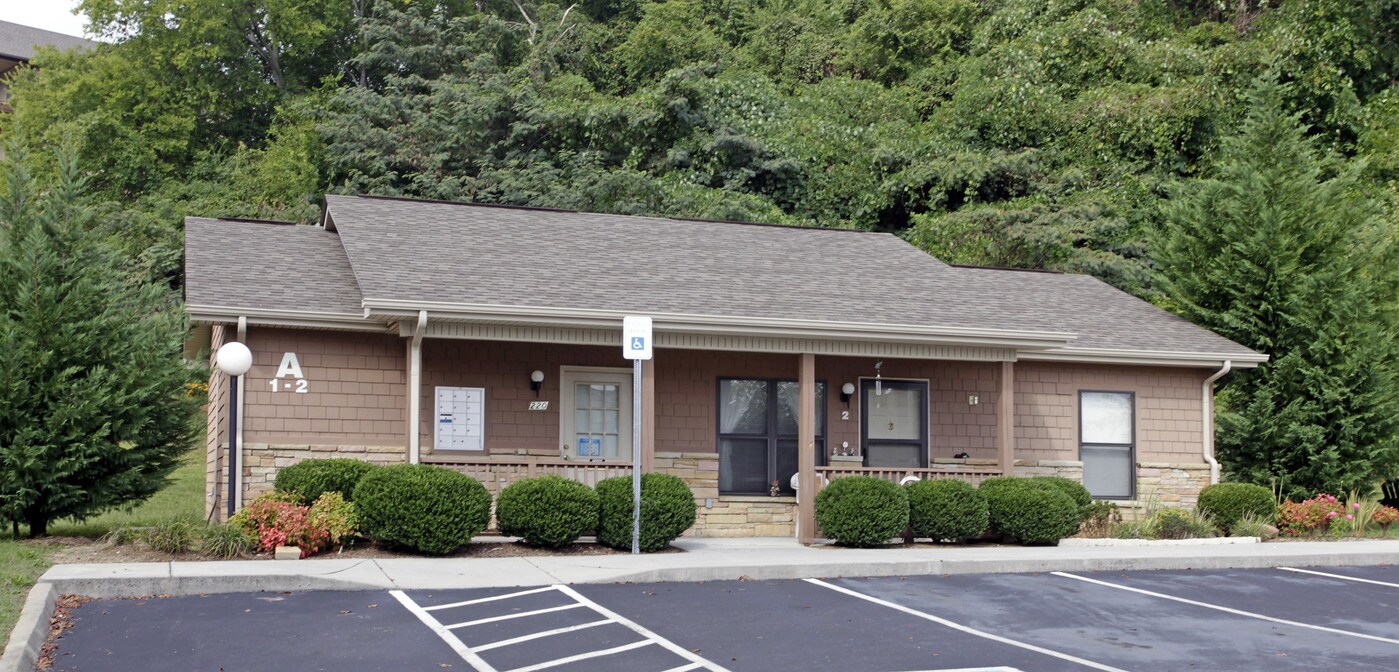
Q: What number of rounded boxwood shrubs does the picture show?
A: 9